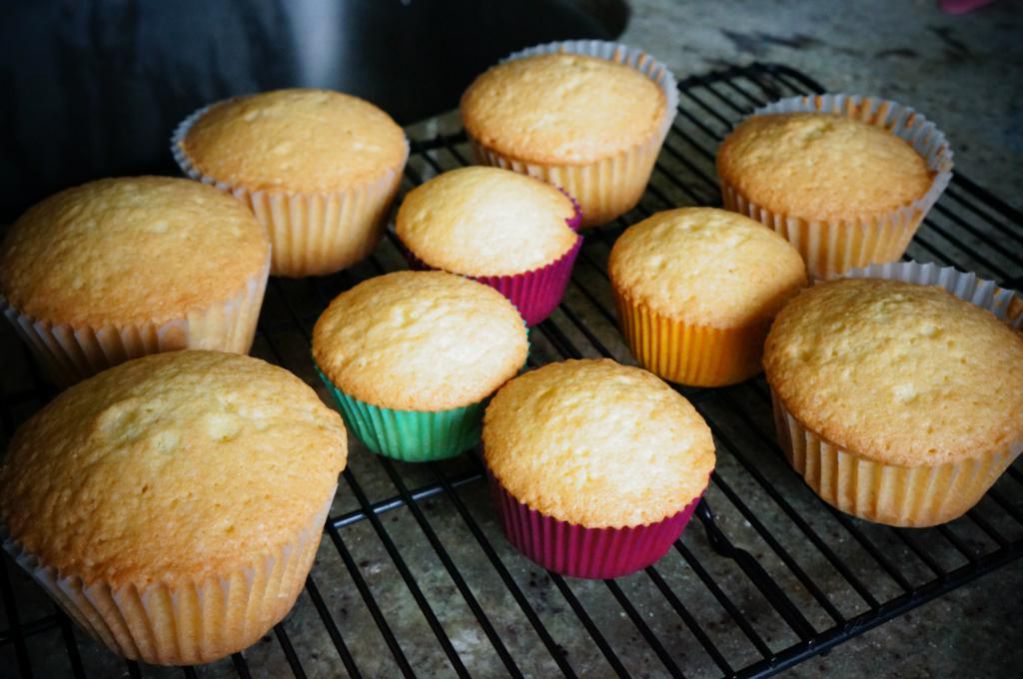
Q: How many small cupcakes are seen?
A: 4